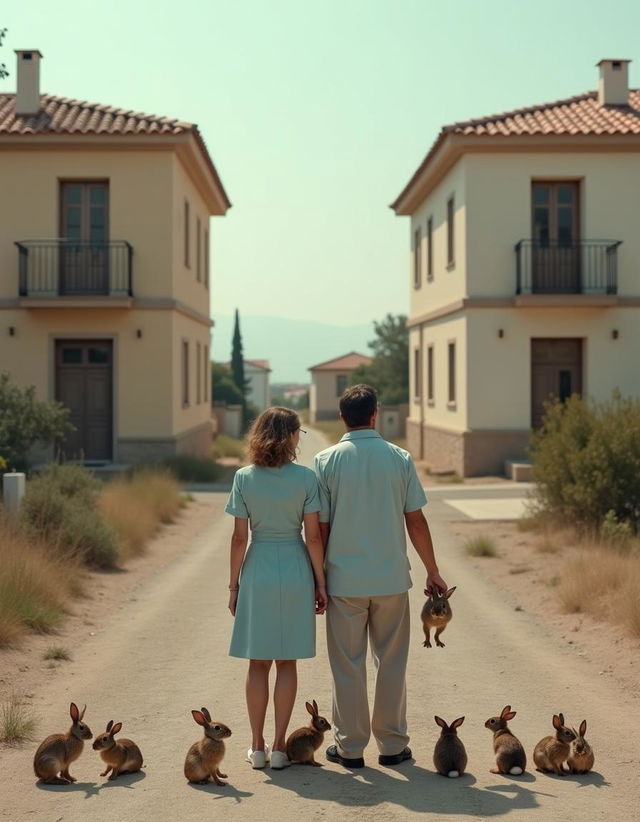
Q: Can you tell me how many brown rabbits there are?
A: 9